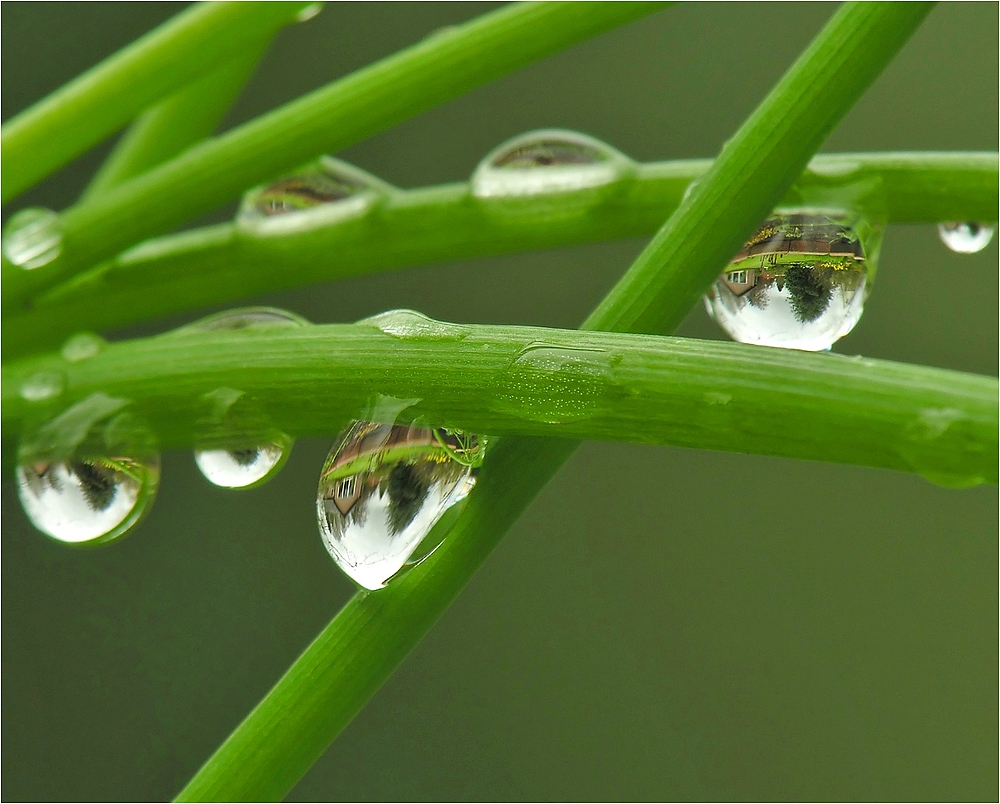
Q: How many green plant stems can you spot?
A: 6